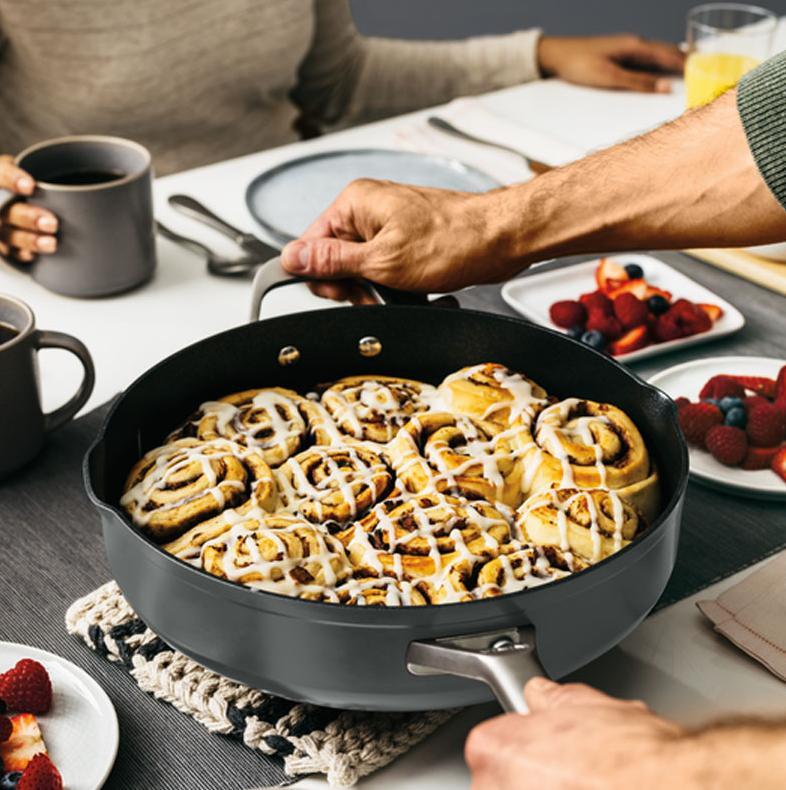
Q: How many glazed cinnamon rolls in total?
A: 12